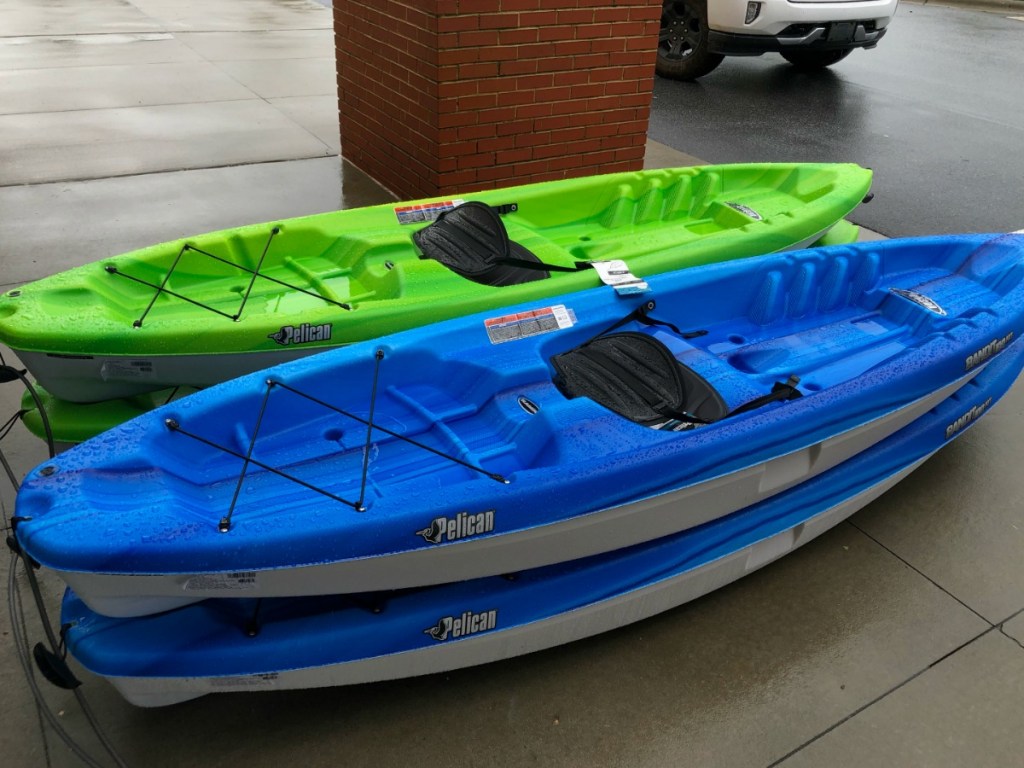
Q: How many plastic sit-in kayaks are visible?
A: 4